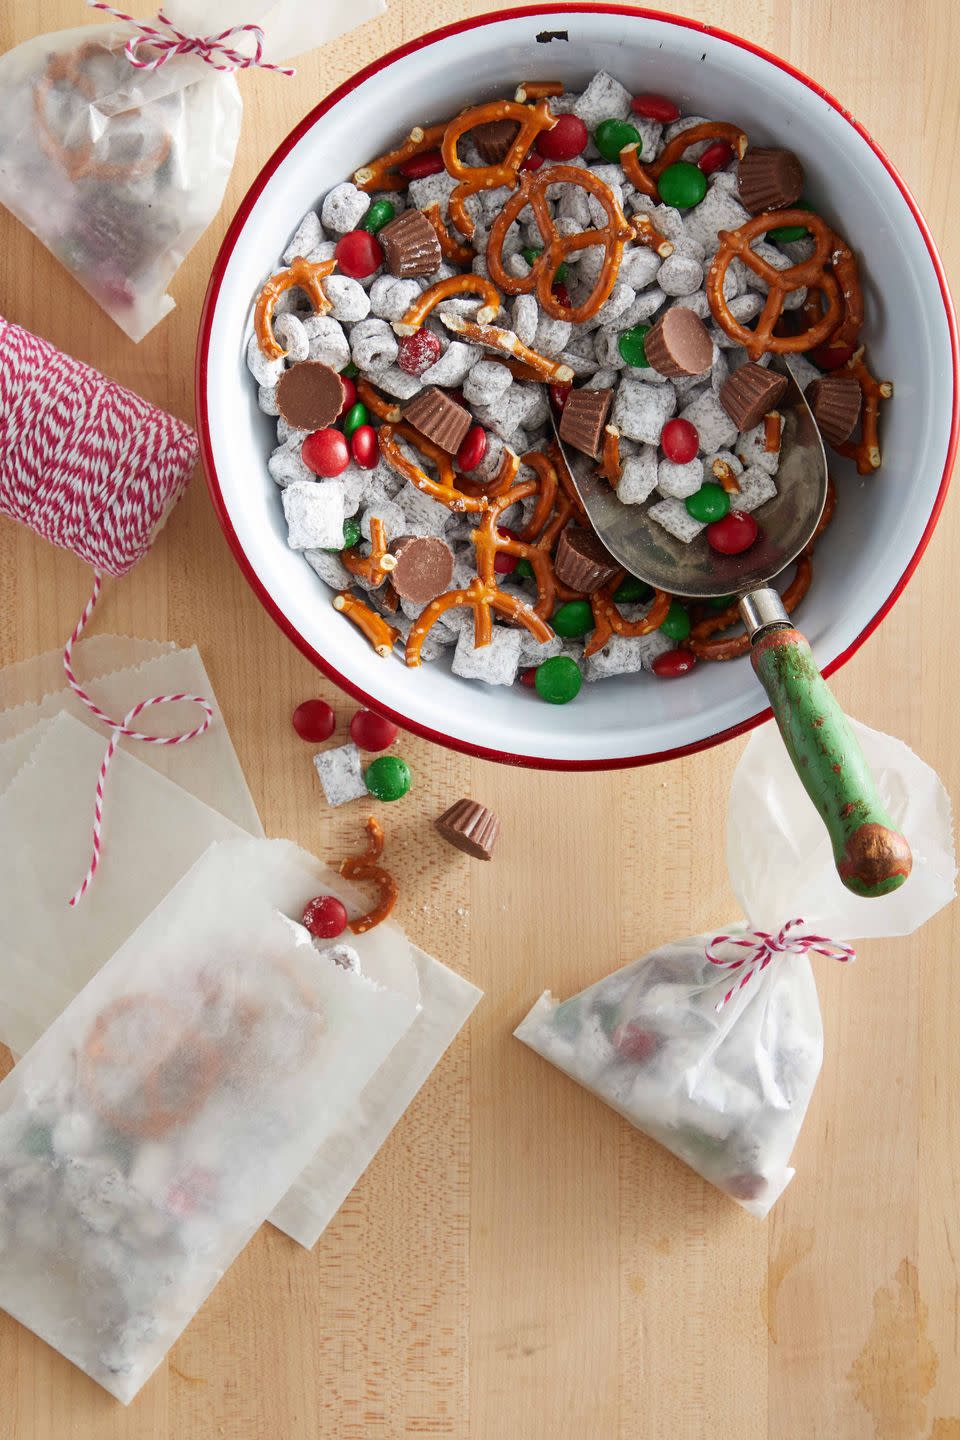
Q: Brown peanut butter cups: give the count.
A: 12